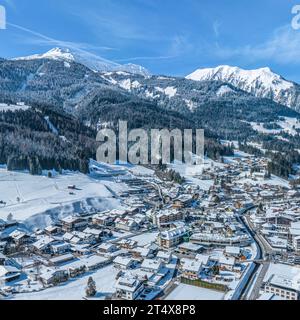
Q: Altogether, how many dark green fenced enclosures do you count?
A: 1